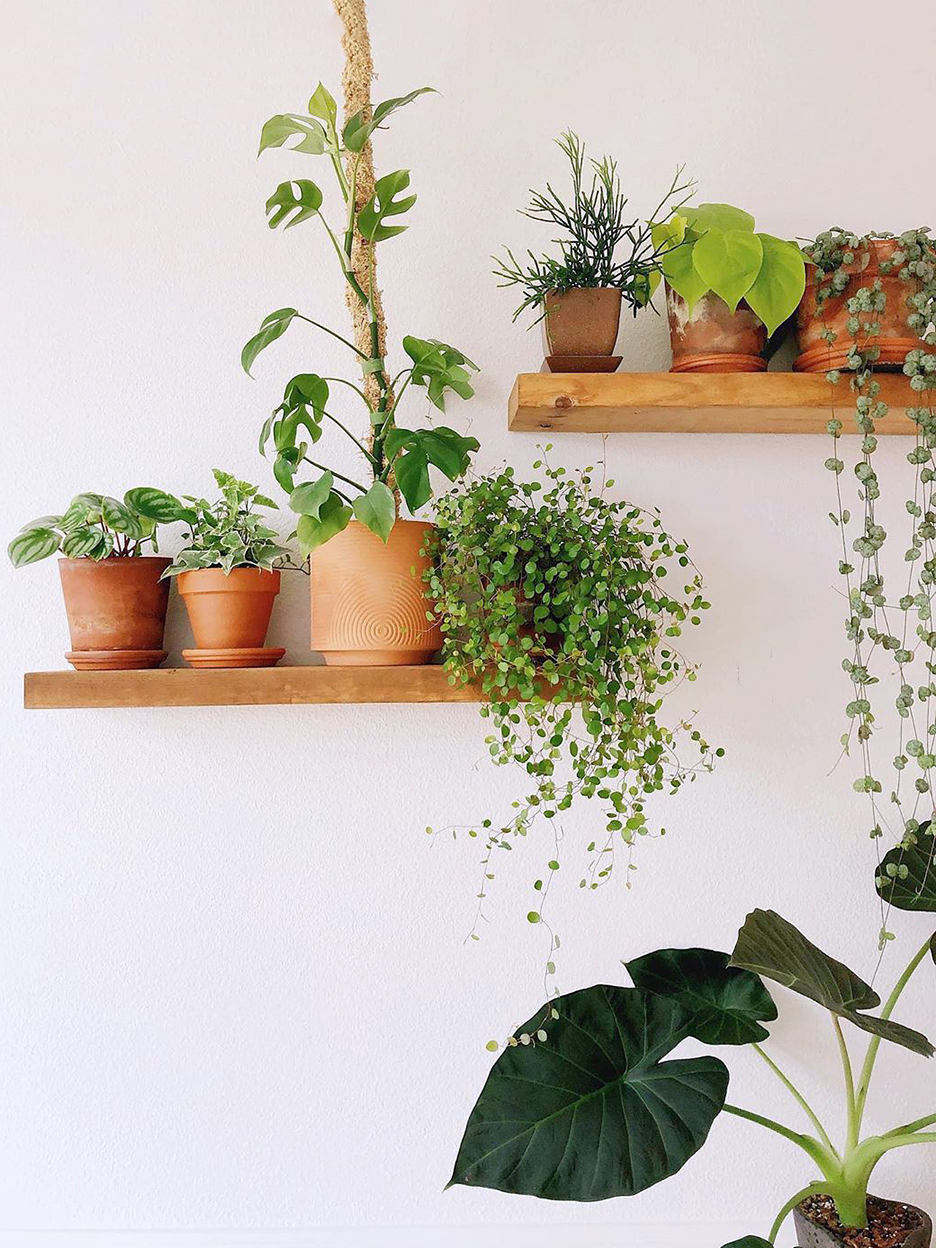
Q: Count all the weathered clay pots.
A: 3